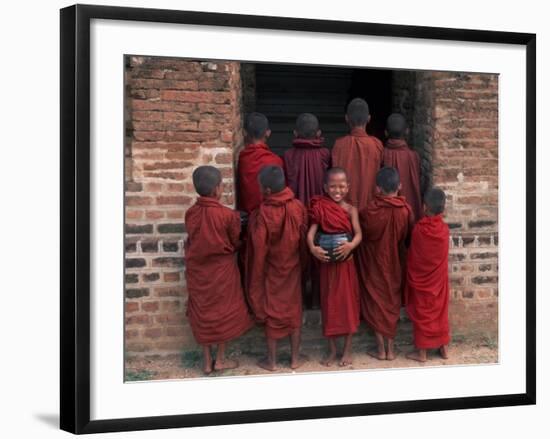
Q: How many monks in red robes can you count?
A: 9